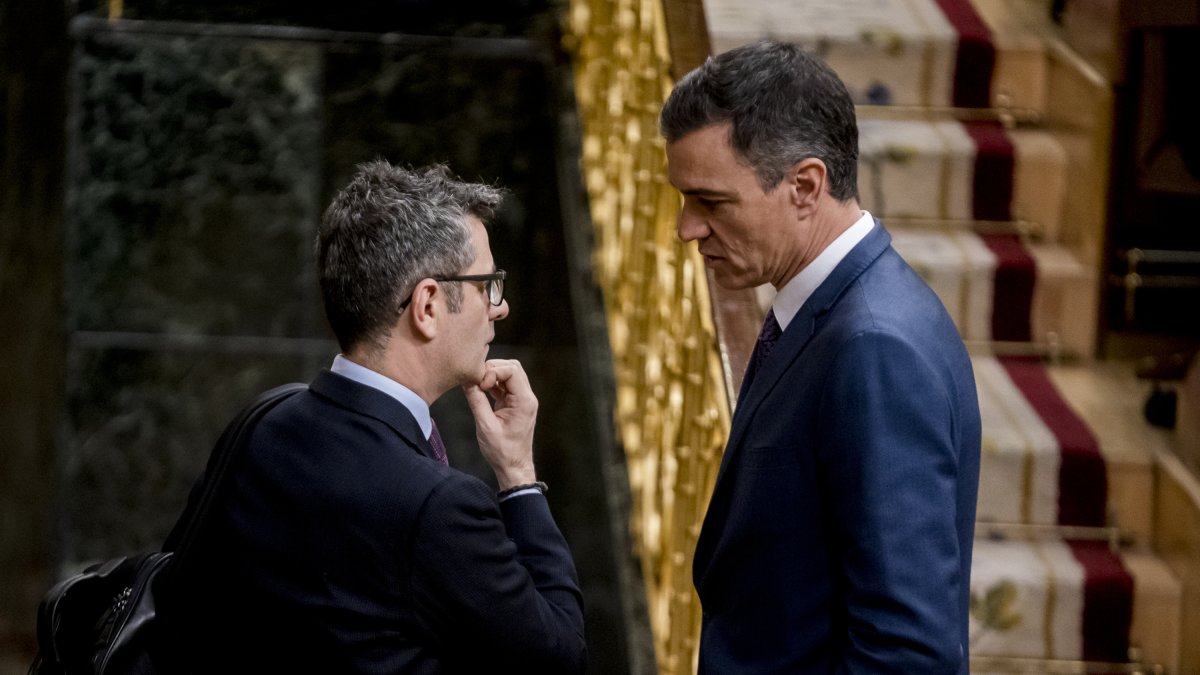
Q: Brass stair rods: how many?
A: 5